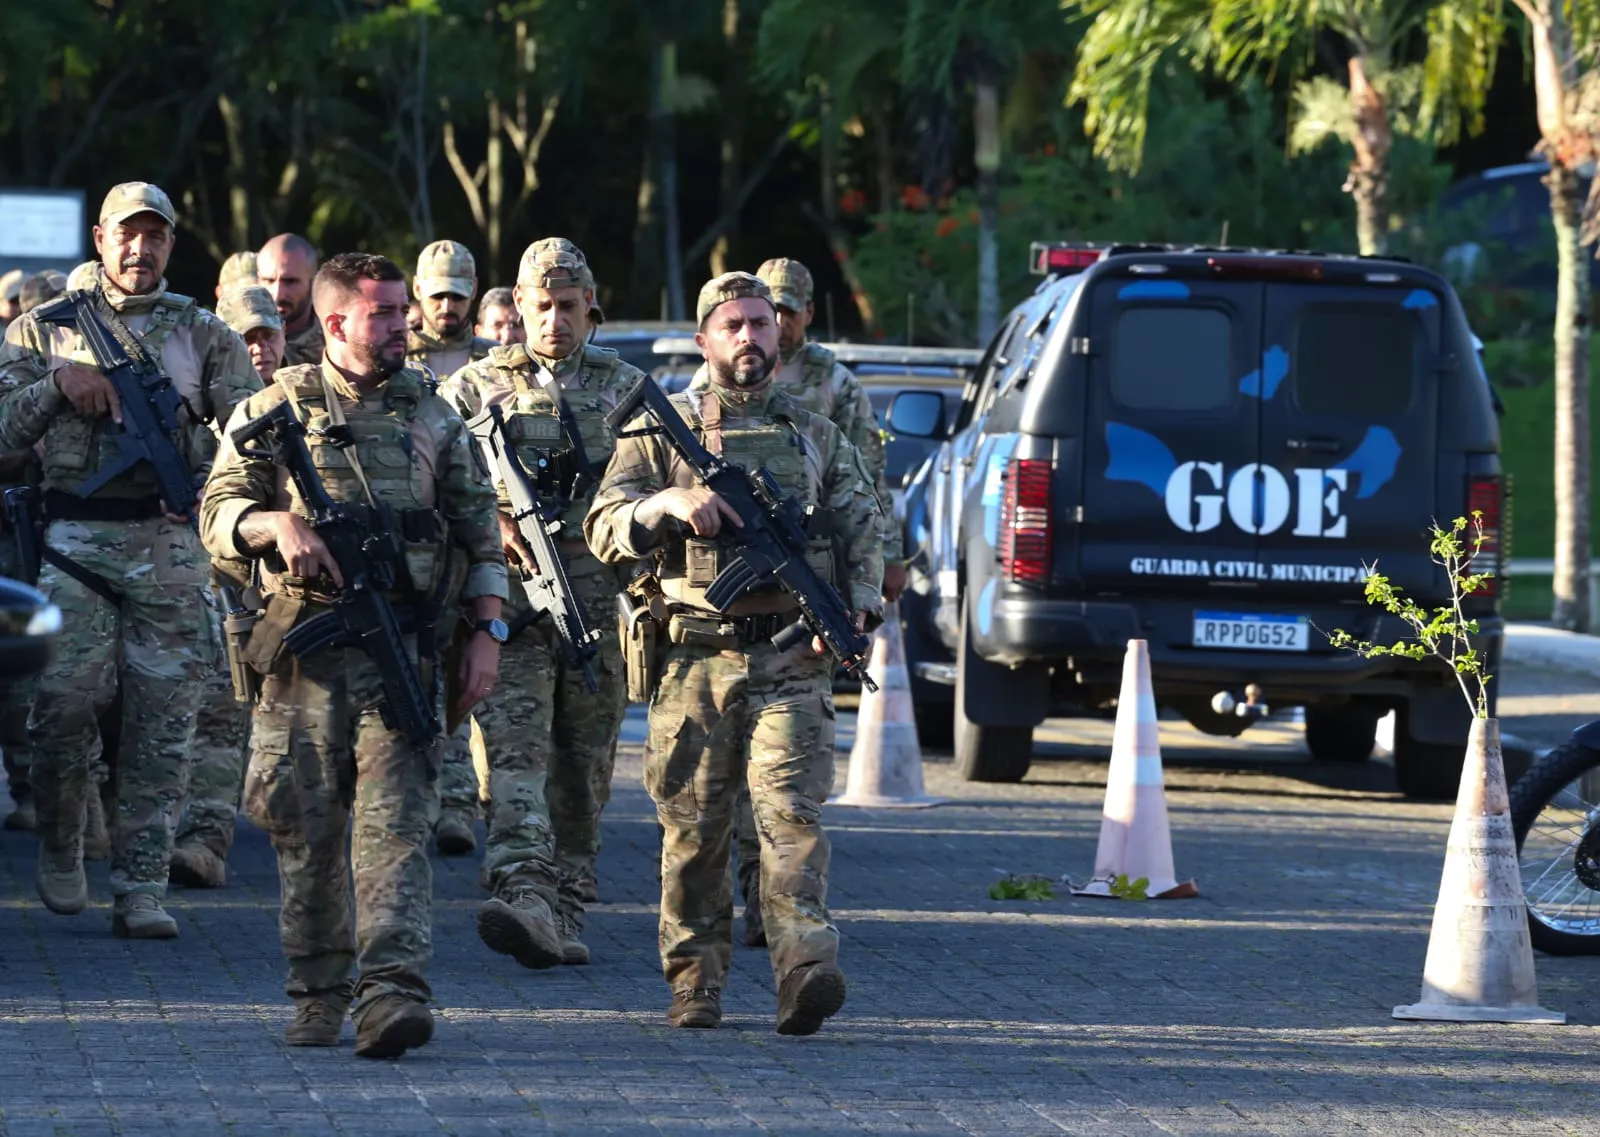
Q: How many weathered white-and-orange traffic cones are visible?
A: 3